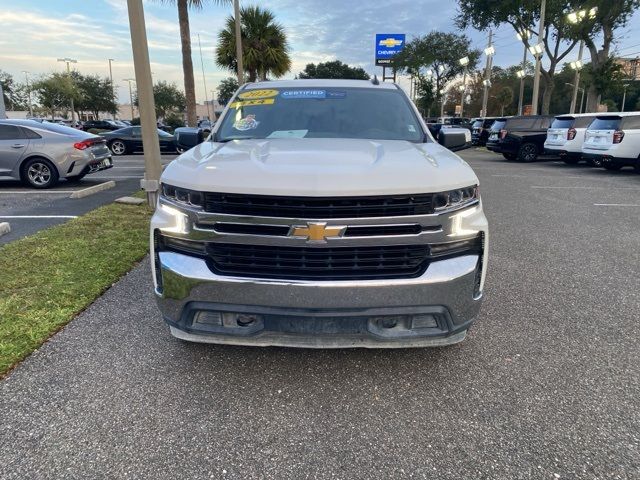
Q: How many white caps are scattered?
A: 0